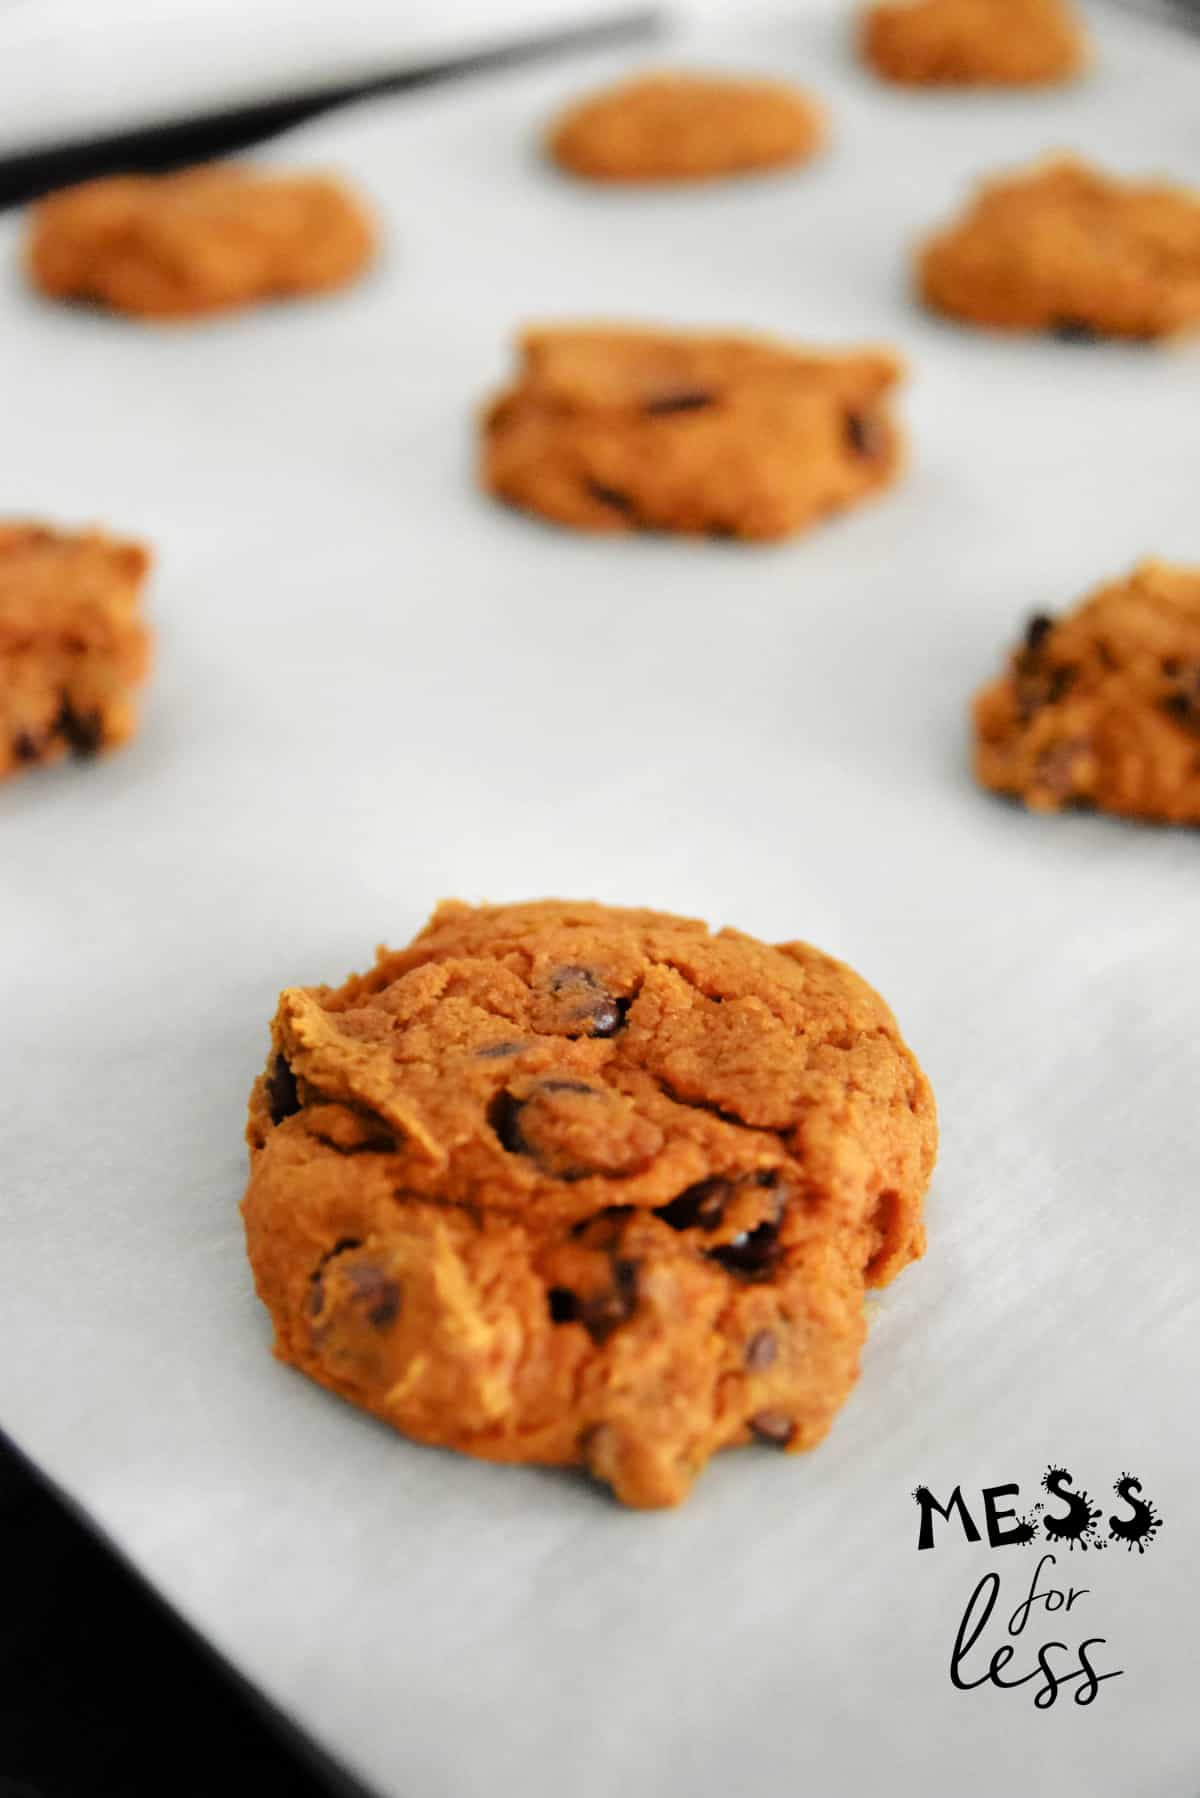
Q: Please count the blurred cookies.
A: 7